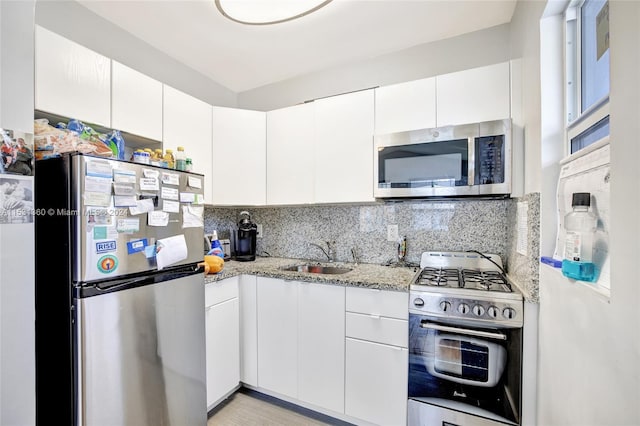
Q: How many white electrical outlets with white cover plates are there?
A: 2